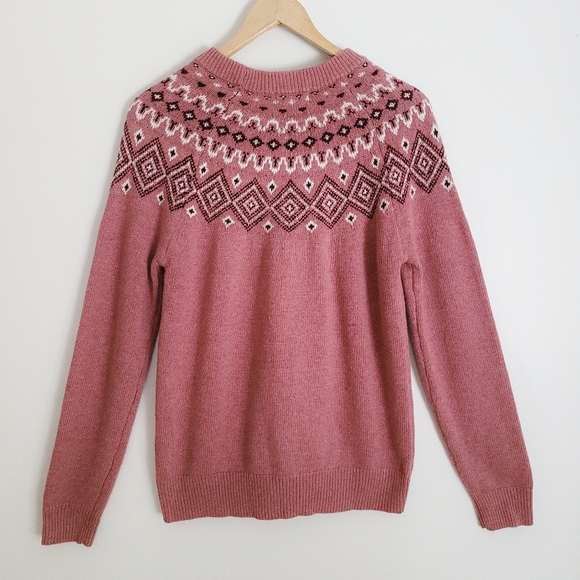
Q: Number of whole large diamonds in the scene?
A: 9